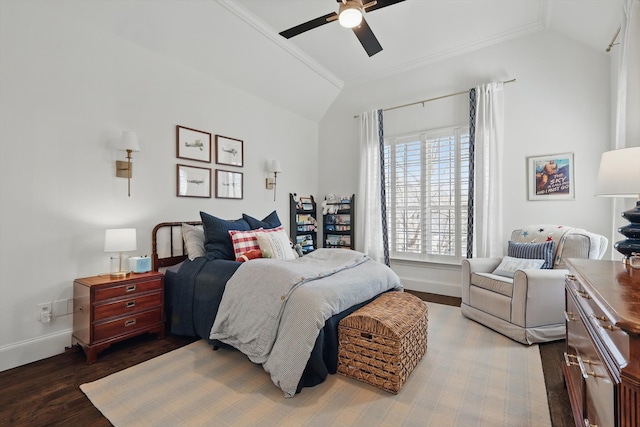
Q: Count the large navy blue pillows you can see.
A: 2